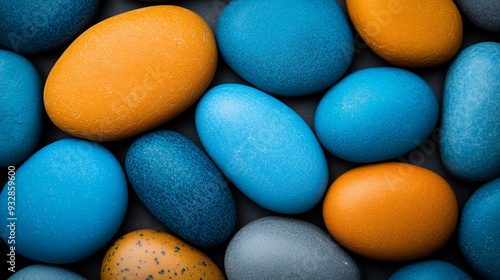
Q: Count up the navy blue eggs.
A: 2